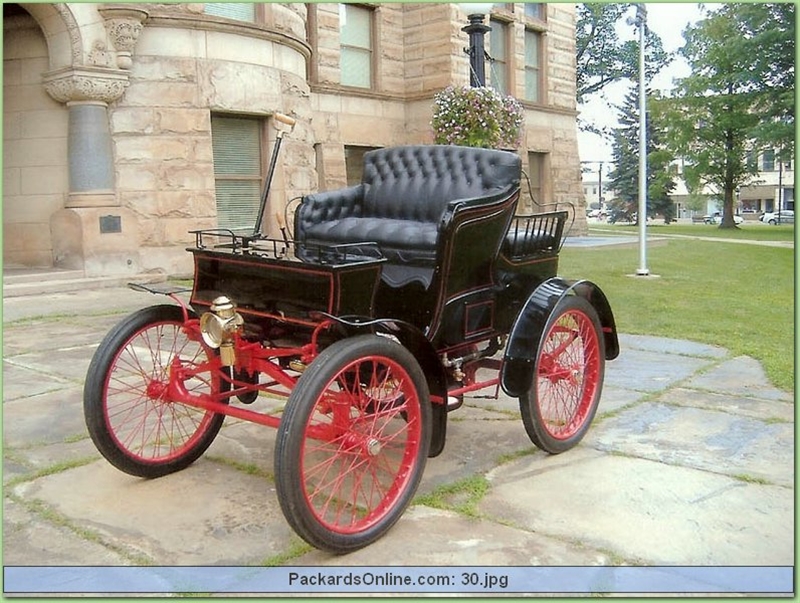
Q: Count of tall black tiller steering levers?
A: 1